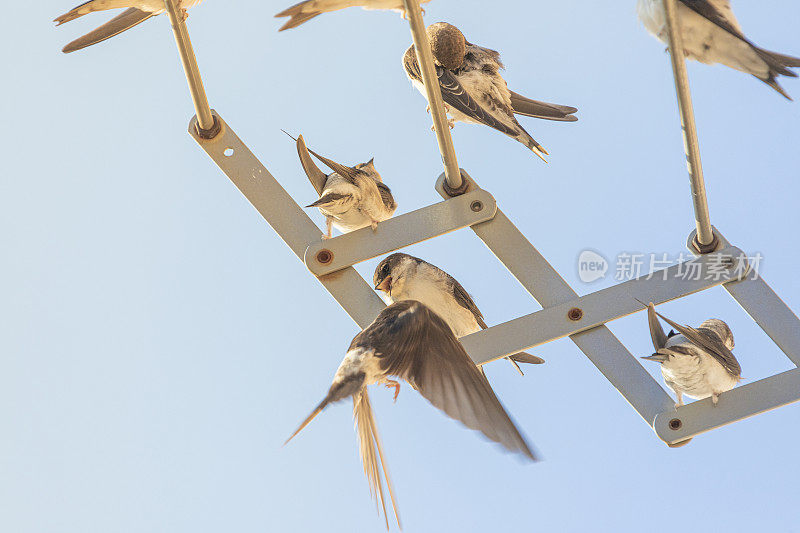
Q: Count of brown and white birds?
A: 8